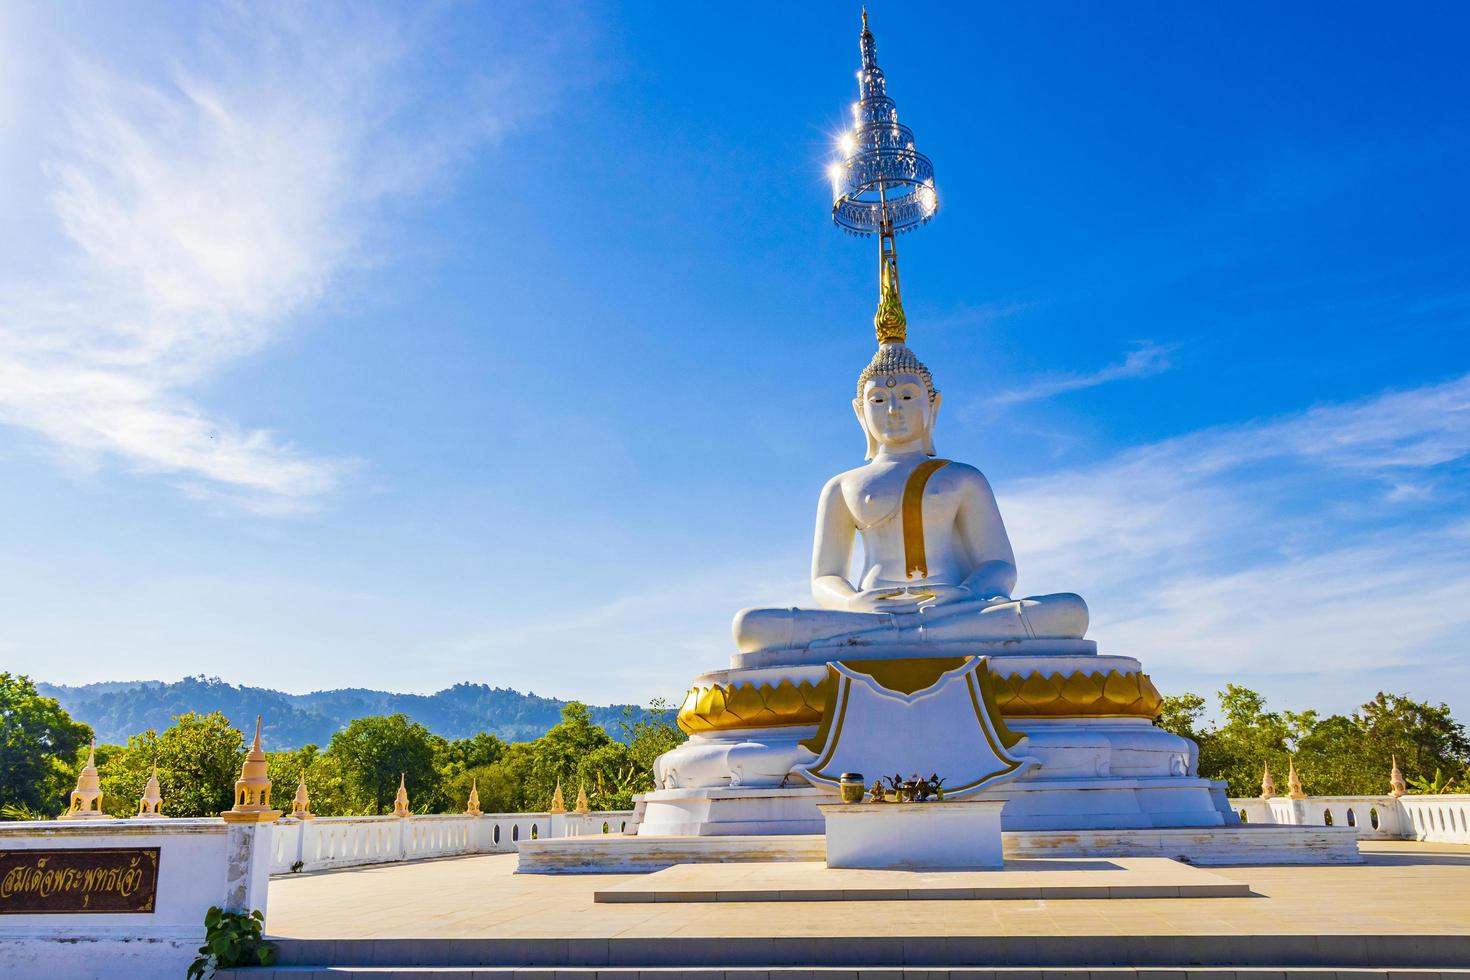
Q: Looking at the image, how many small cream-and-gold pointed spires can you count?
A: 11